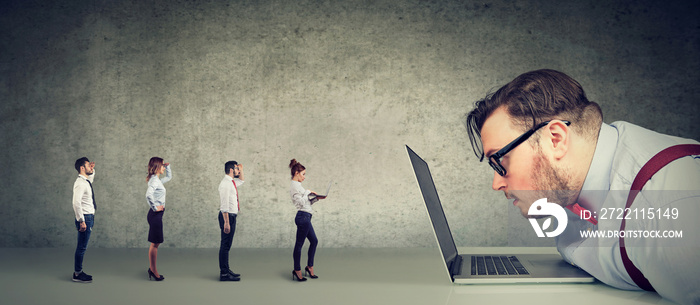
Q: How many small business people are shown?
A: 4